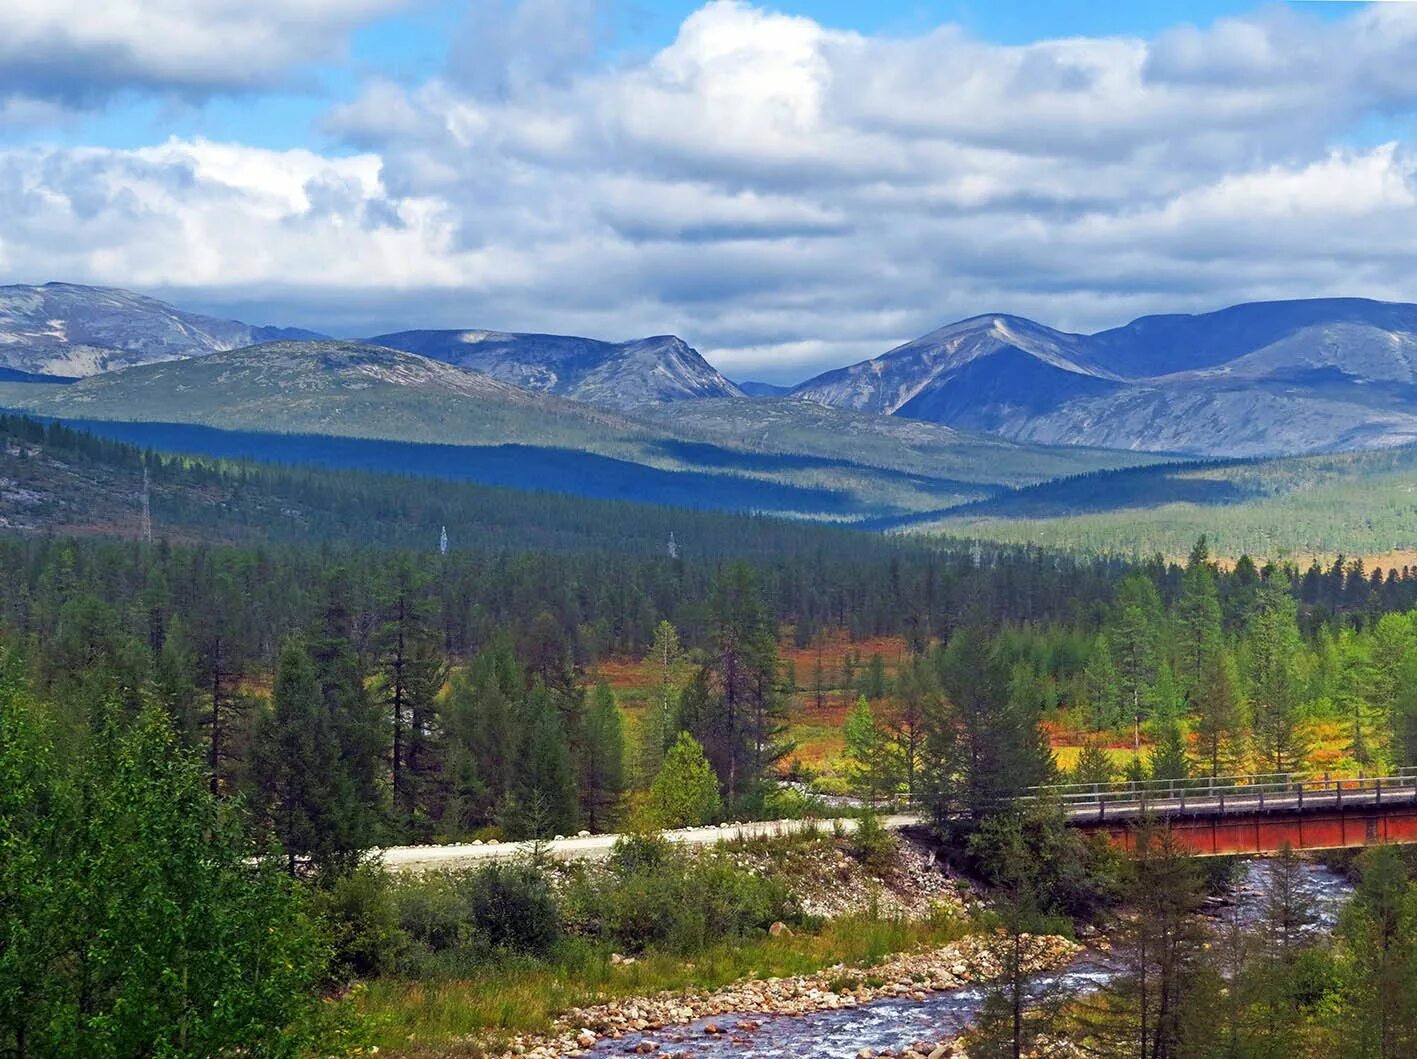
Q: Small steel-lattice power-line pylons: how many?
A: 4